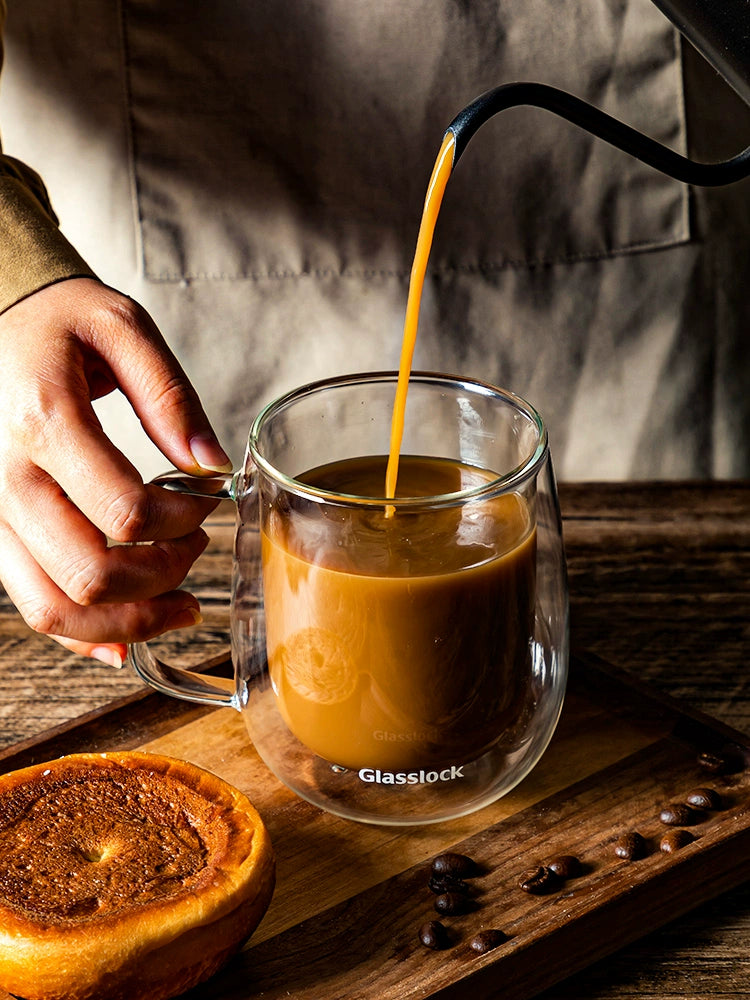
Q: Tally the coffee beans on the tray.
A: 12